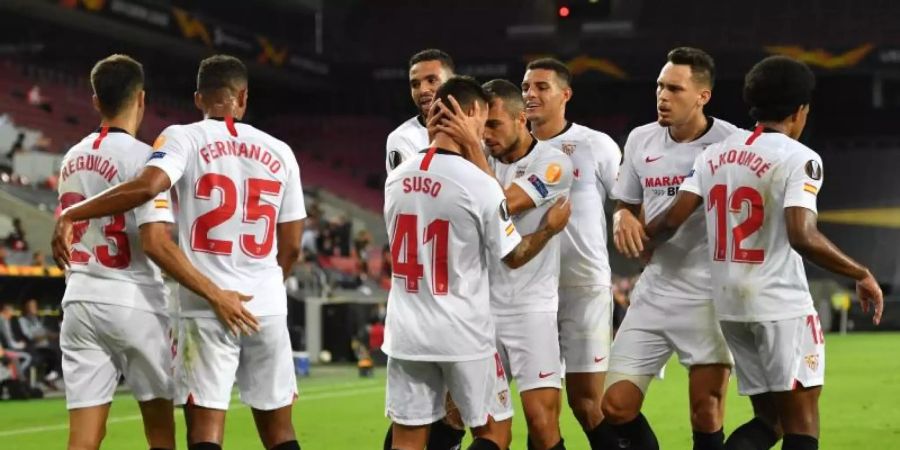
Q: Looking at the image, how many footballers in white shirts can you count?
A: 8